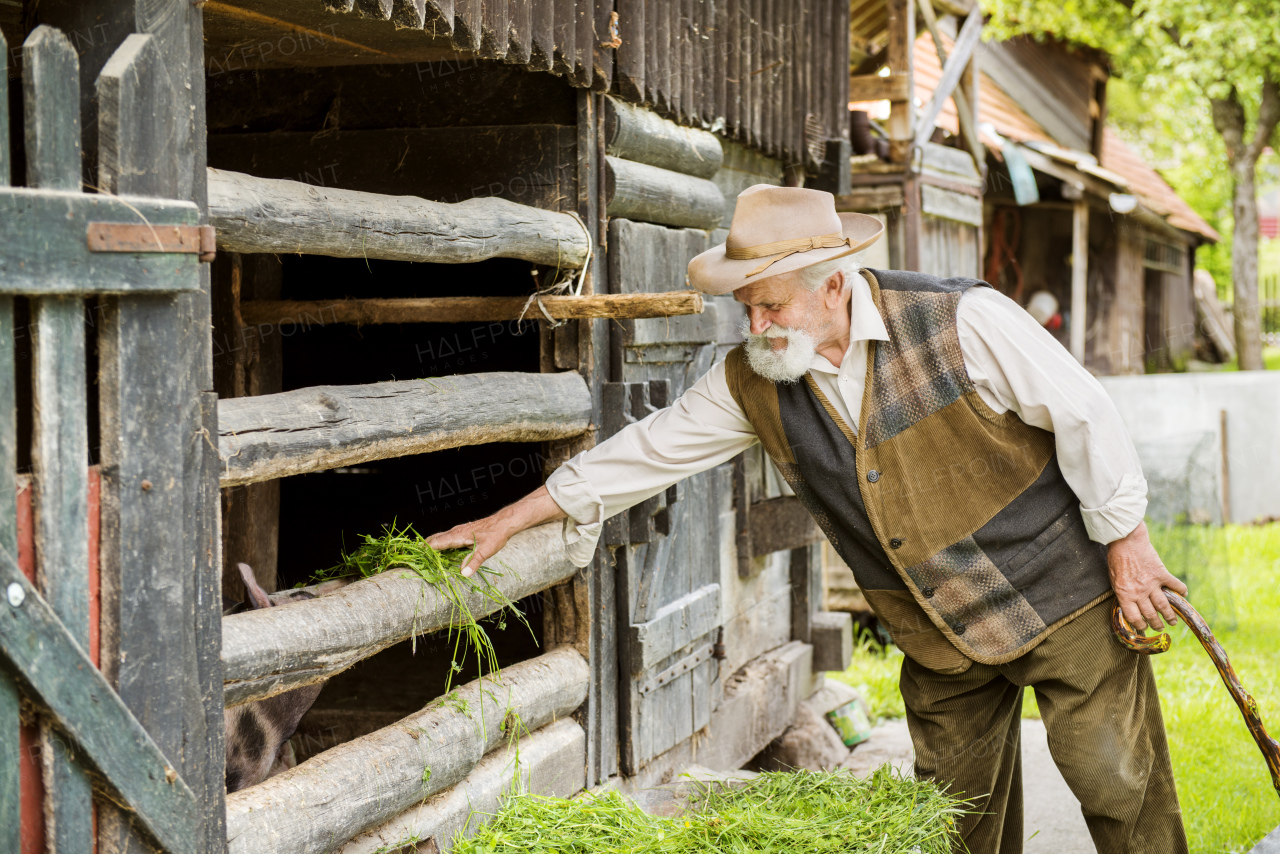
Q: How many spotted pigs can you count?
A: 1